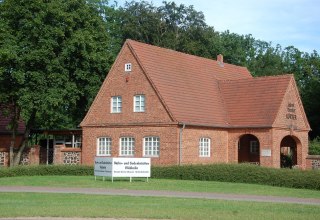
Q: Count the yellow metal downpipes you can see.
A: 0